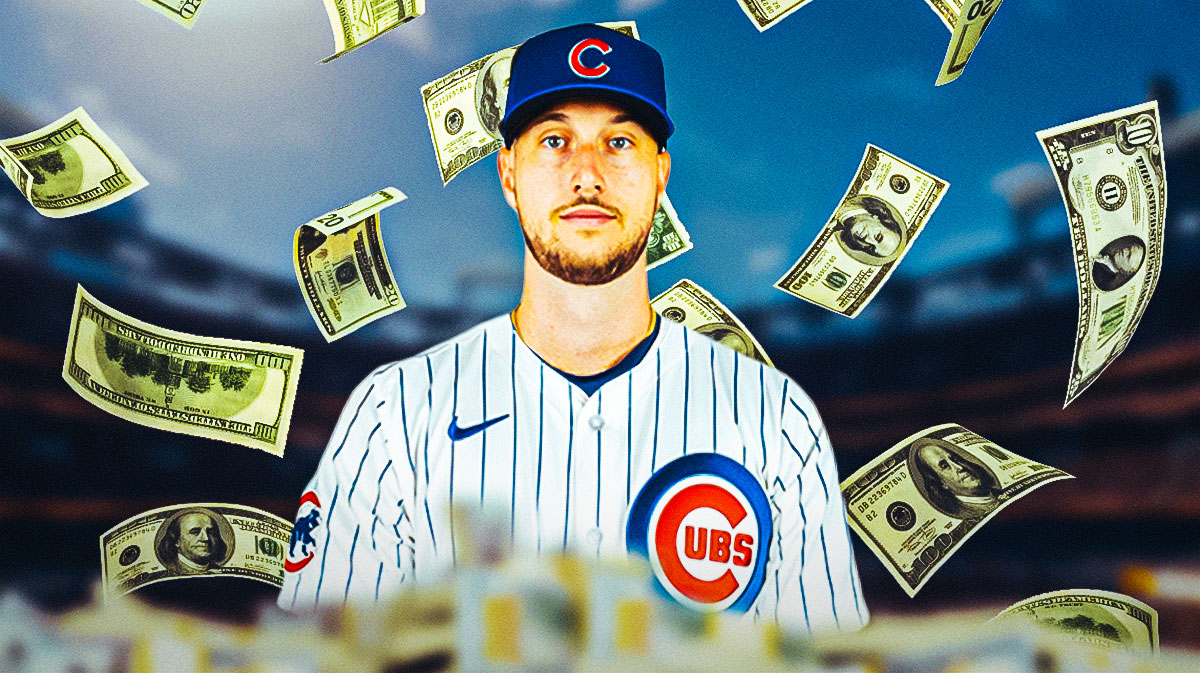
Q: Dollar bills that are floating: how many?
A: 15